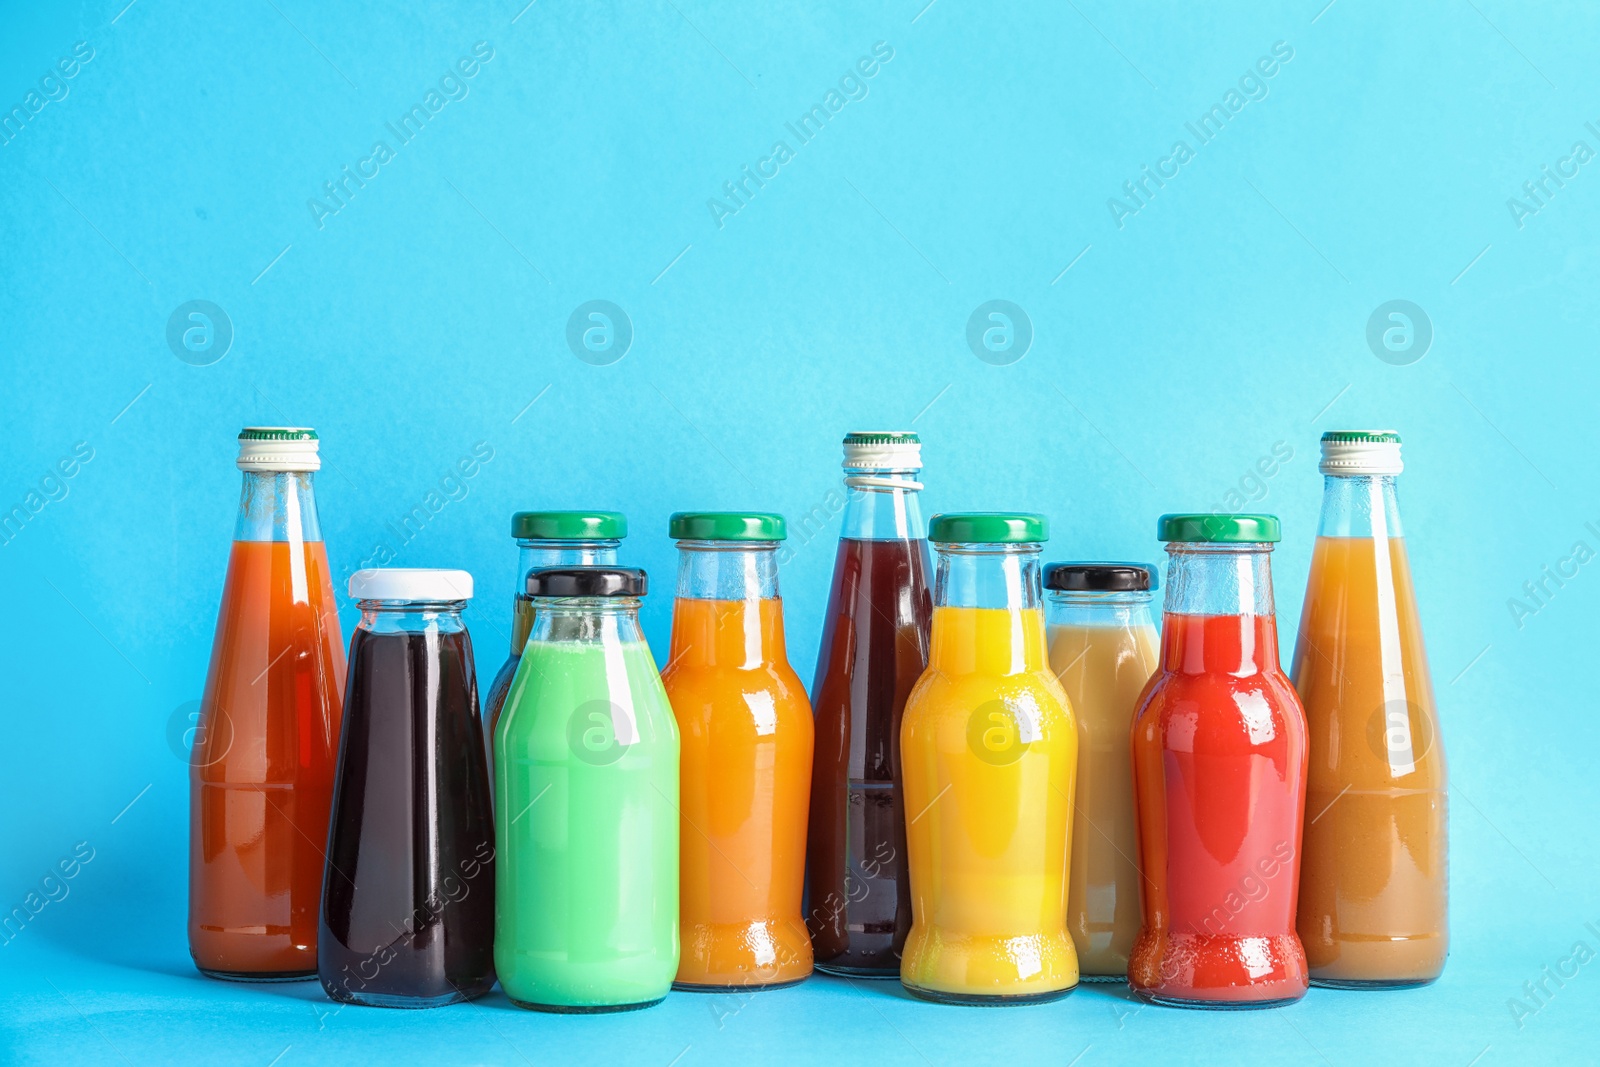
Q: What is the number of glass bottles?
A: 10